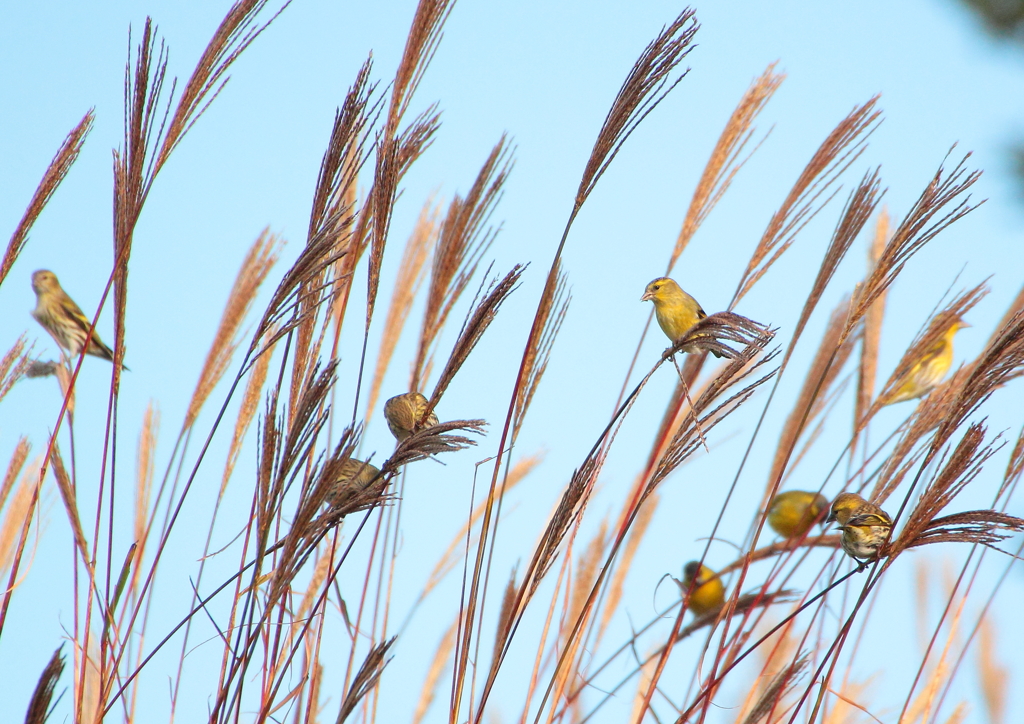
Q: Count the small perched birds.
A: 8